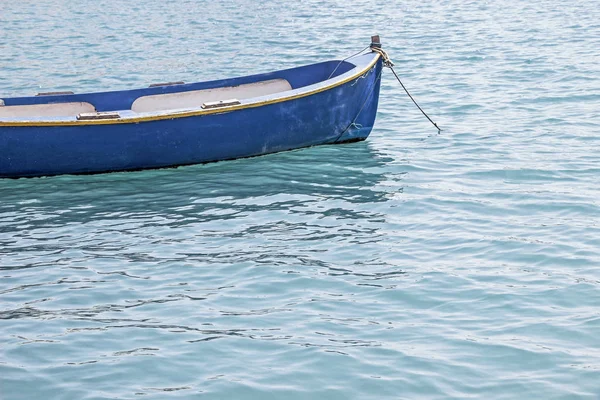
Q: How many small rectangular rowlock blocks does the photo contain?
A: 4